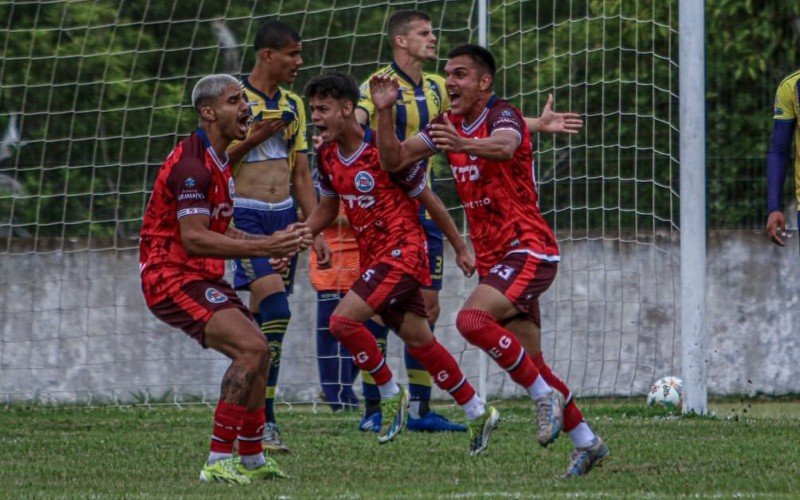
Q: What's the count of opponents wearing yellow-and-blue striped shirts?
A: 3